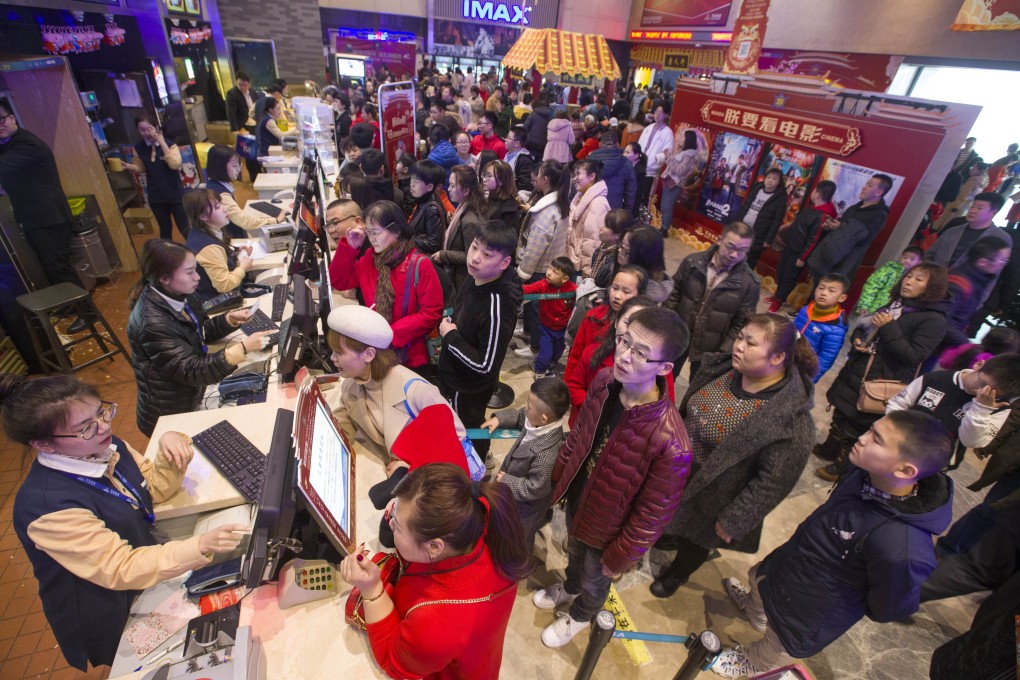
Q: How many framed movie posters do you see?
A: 4